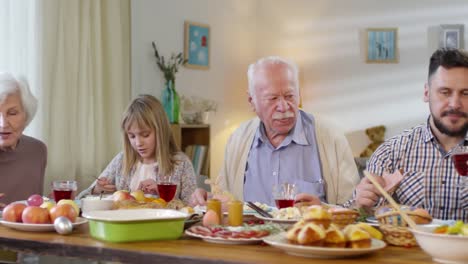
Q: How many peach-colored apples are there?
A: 3